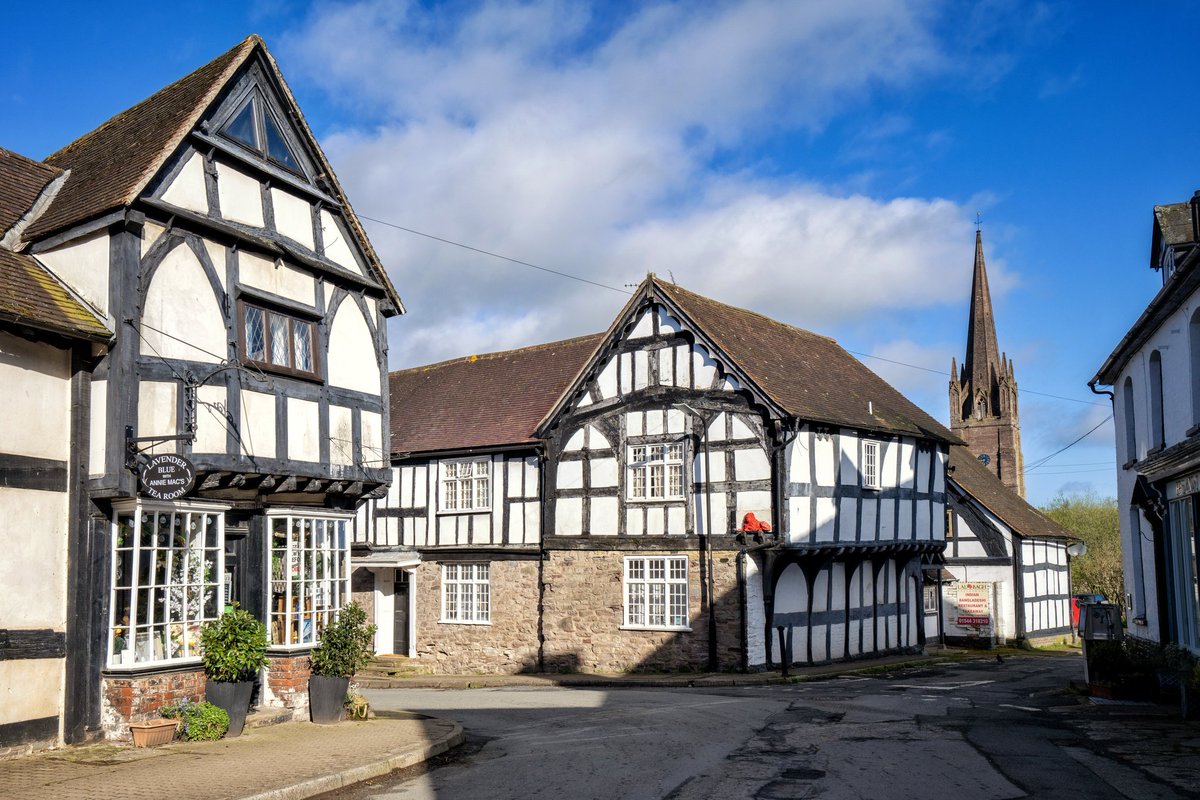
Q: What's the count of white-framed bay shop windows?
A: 2